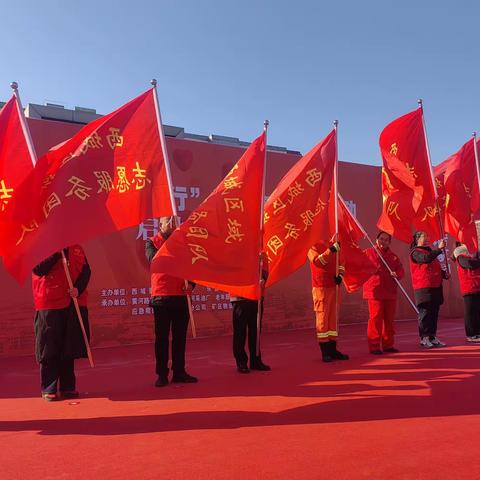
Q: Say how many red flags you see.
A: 7